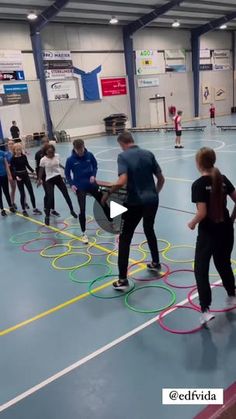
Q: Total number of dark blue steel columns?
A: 3